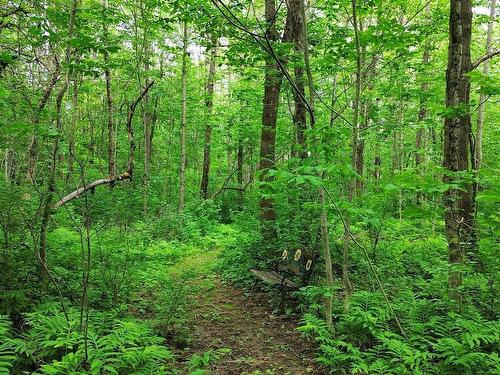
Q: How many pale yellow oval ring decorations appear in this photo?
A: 3